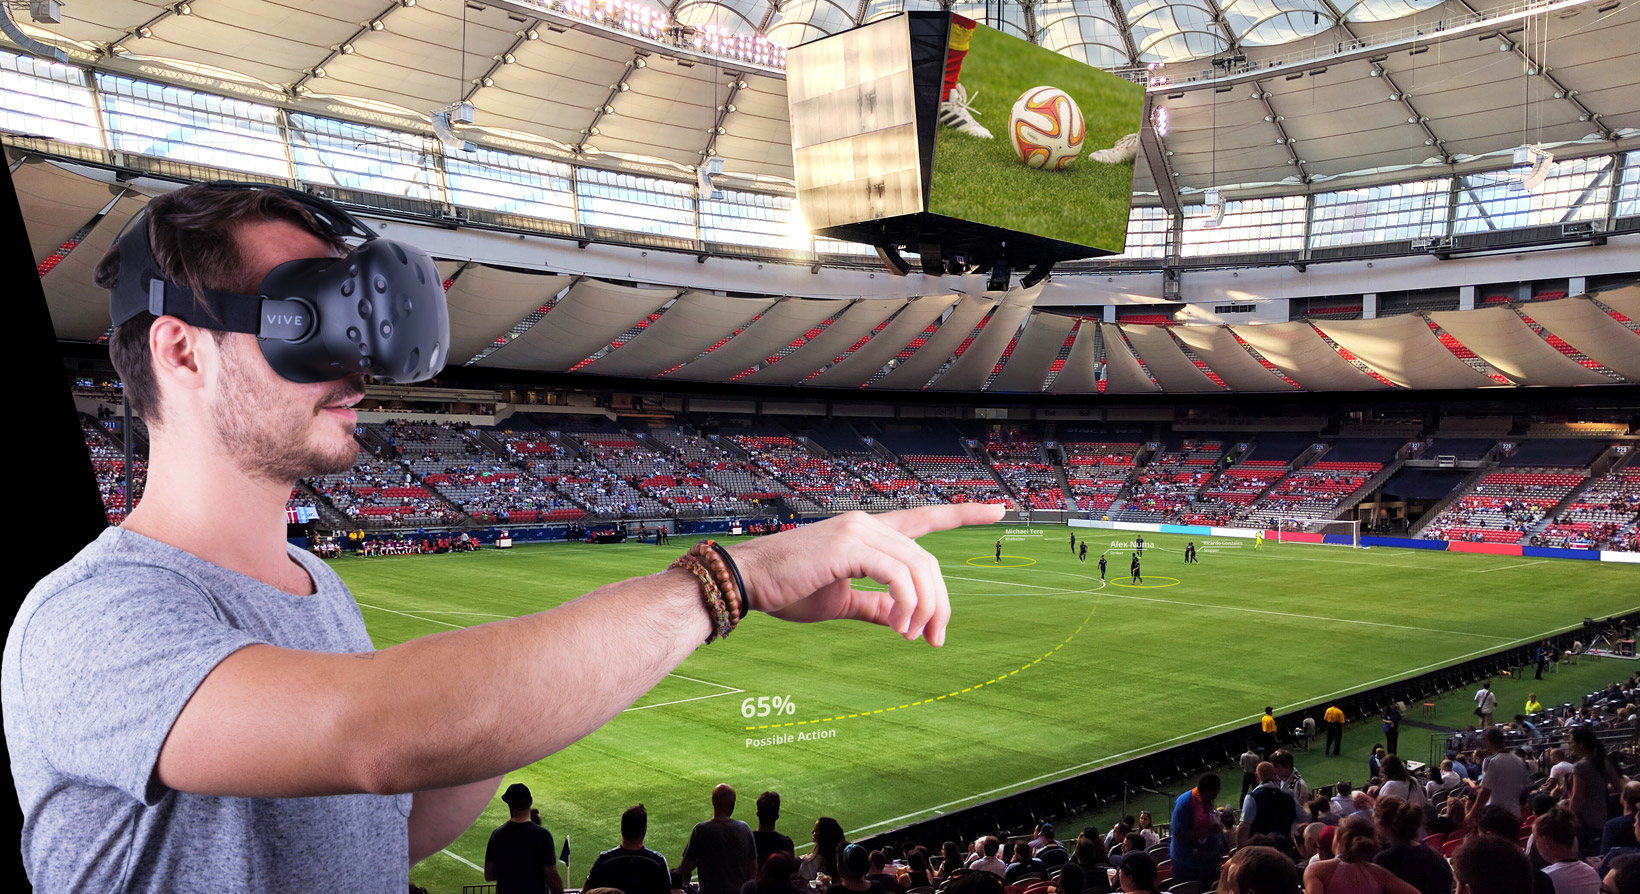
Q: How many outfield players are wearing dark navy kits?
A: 9